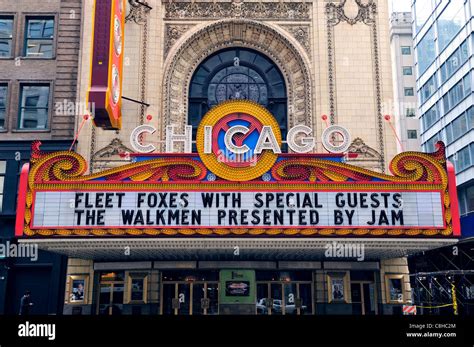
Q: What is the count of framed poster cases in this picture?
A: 4